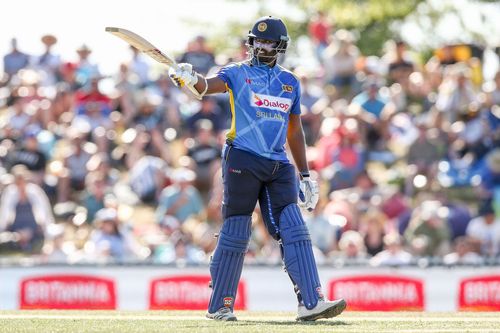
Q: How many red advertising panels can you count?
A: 4